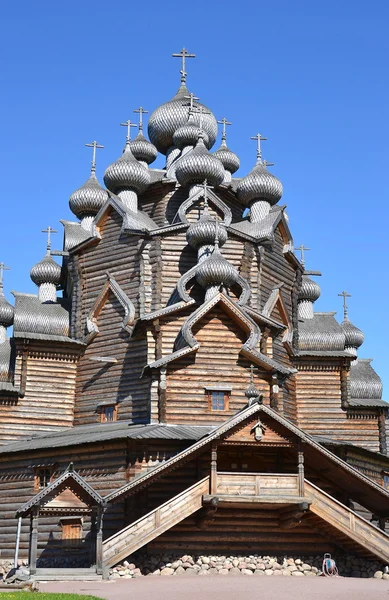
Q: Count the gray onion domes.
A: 15